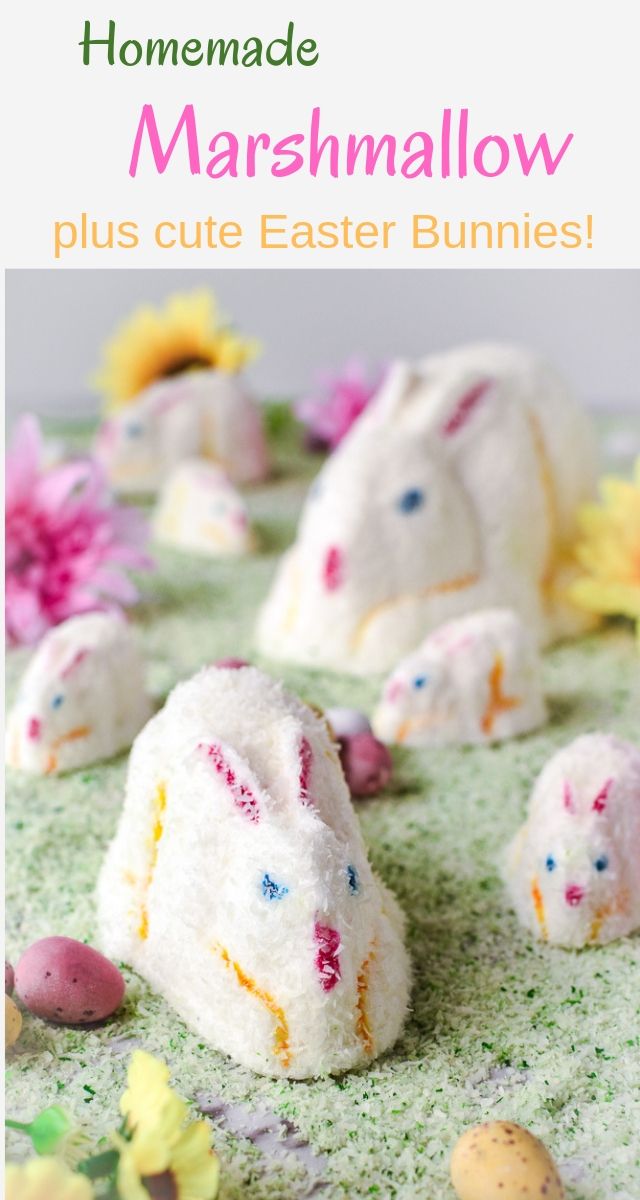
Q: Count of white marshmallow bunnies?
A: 7